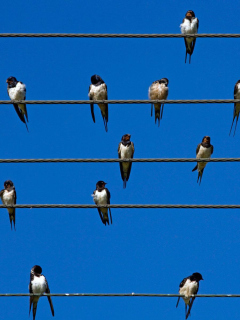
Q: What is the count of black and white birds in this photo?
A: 11